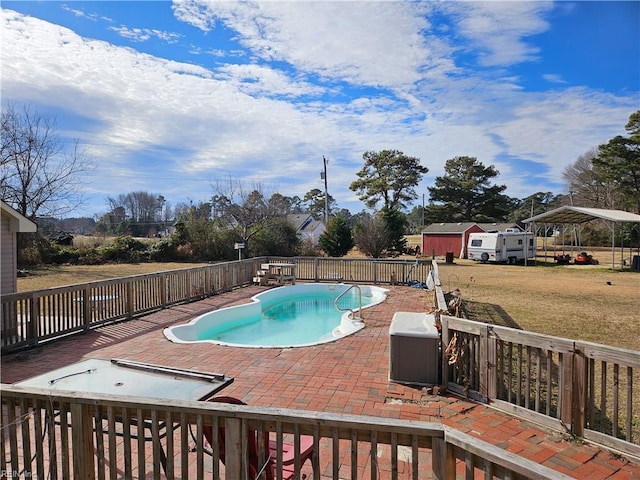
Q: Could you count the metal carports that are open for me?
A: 1